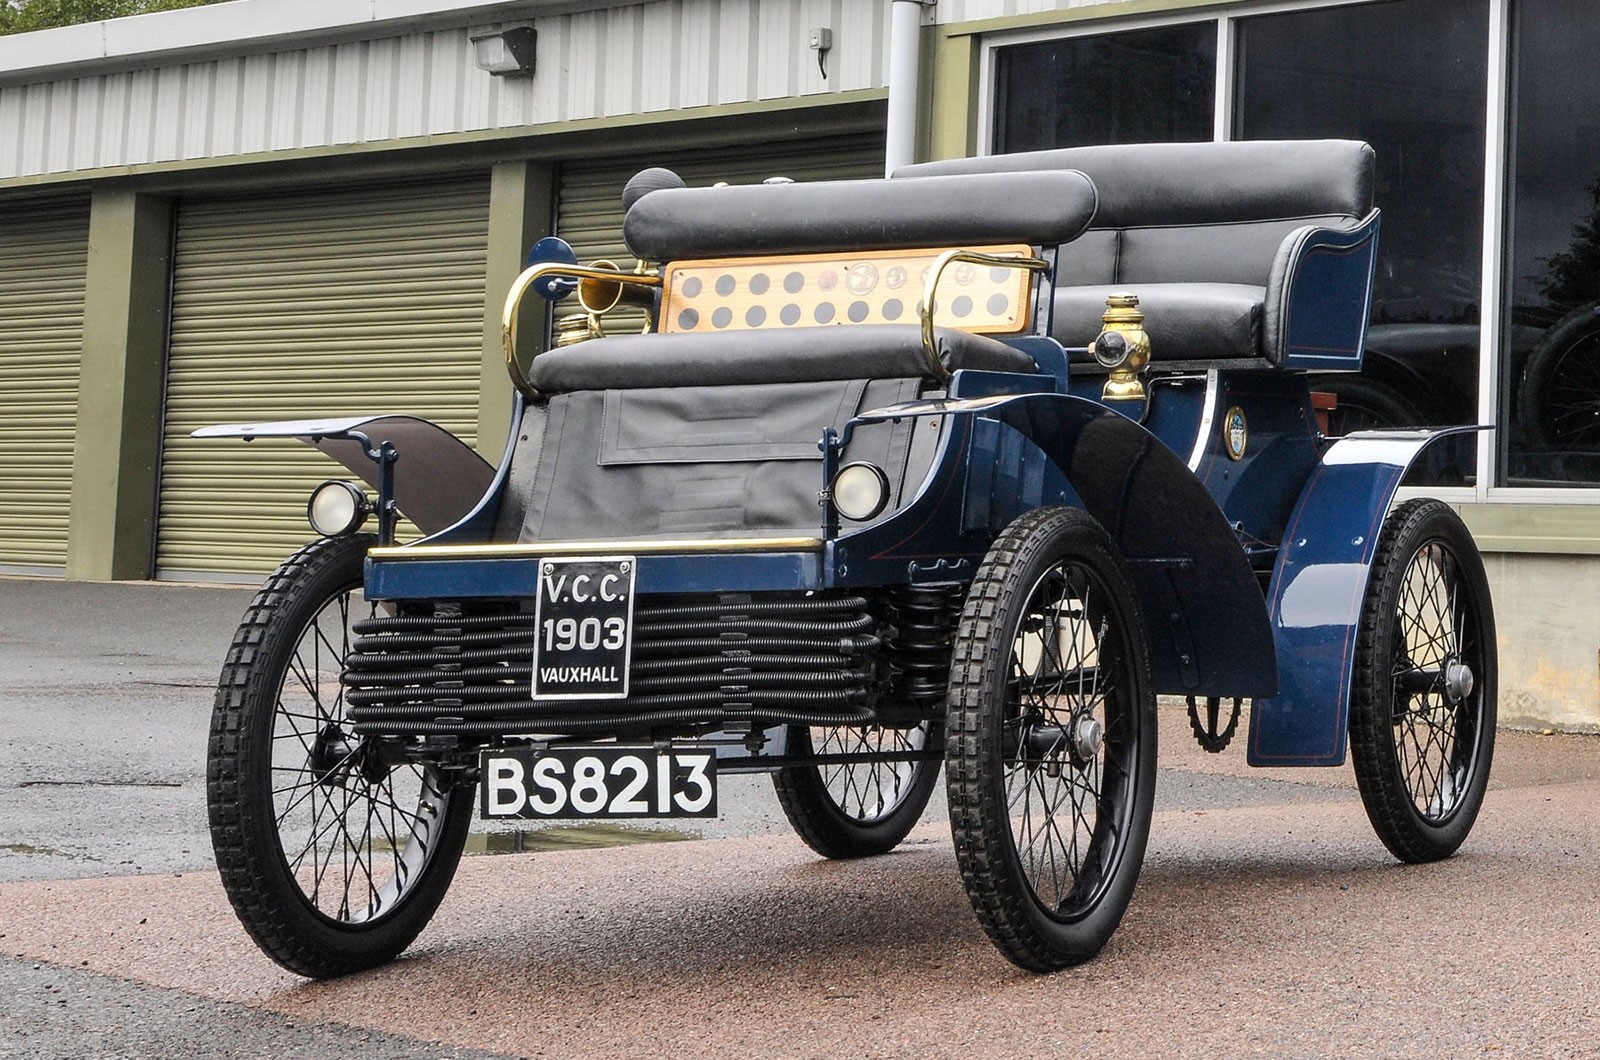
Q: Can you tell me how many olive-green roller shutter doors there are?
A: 3